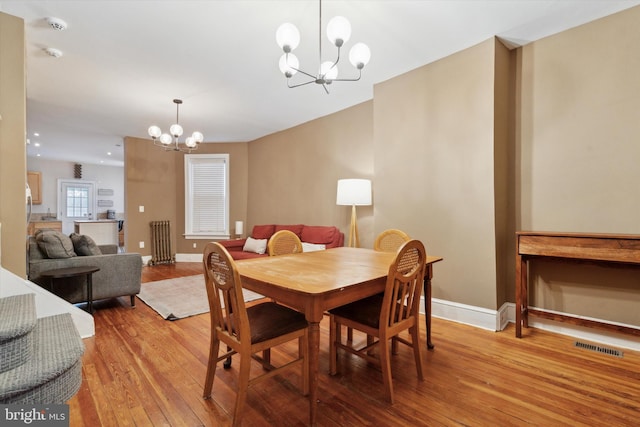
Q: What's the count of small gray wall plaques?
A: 2